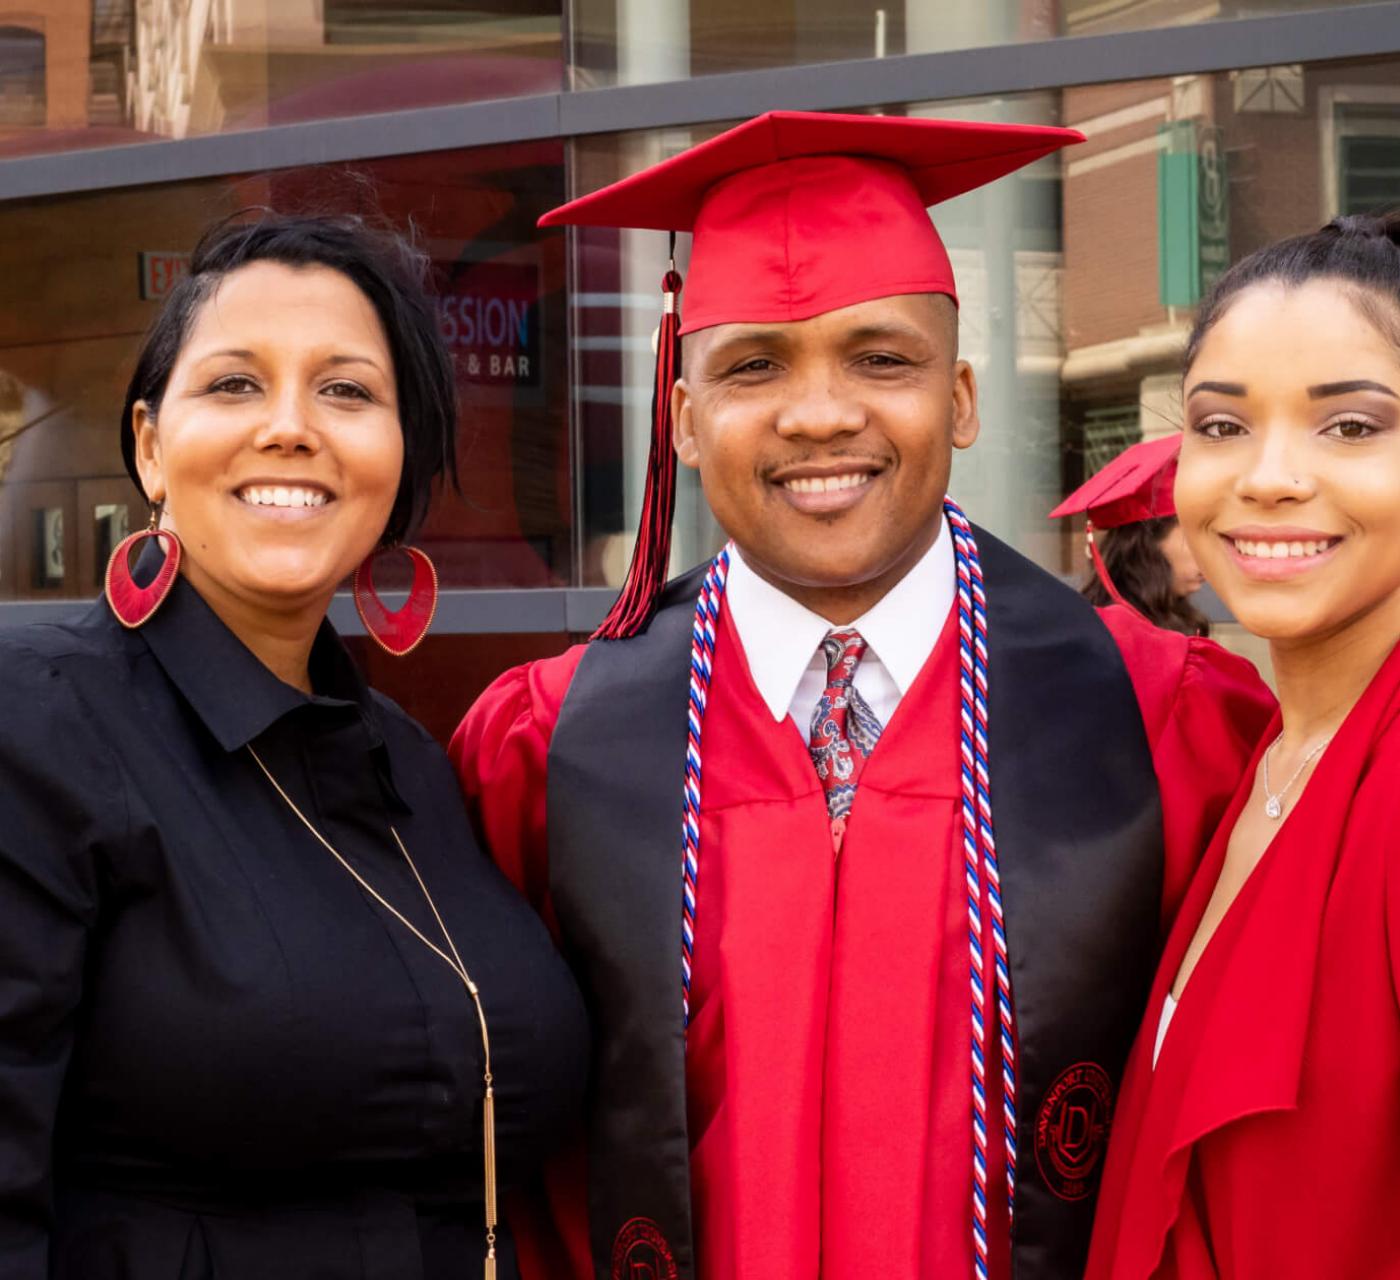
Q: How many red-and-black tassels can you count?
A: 1